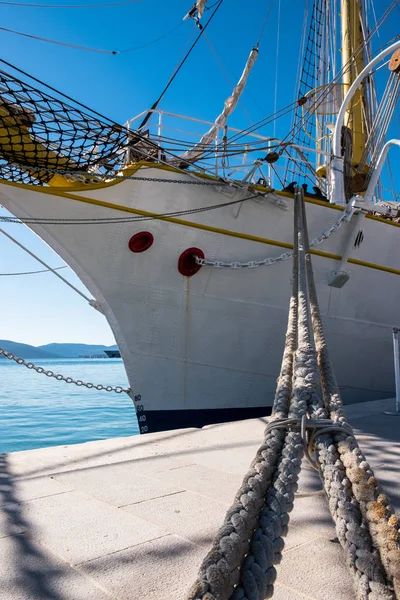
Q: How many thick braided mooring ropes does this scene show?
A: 4